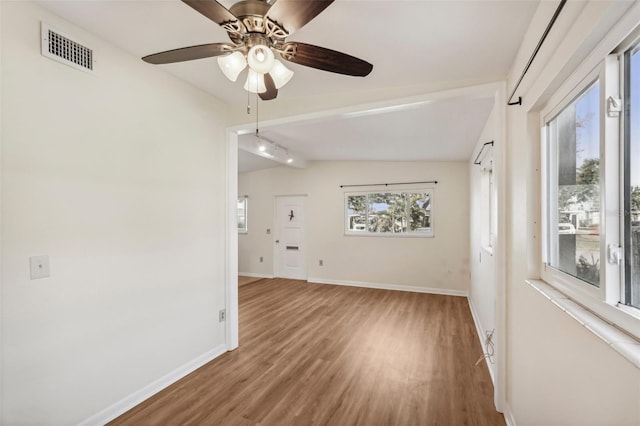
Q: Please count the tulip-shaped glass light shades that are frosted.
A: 4